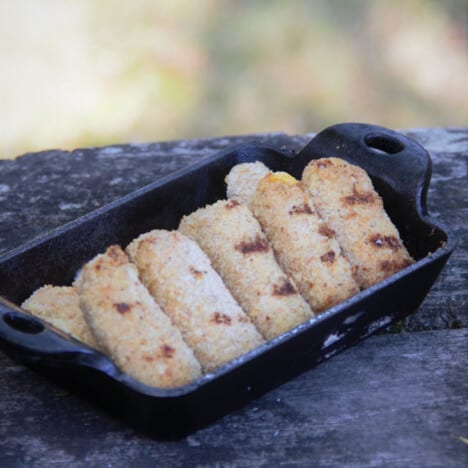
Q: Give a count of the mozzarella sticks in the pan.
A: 7